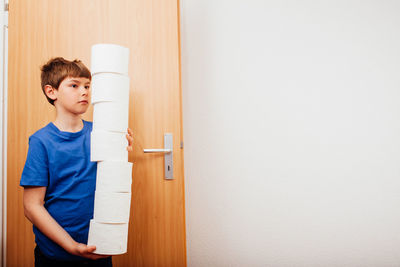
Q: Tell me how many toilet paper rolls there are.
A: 7